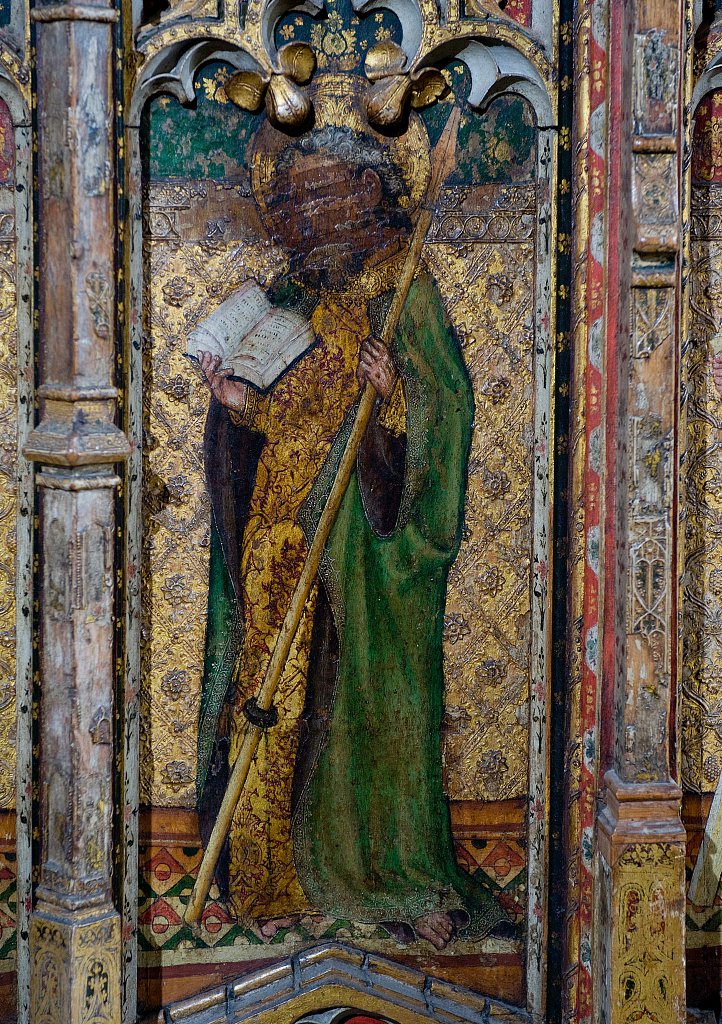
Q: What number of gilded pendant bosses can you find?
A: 2